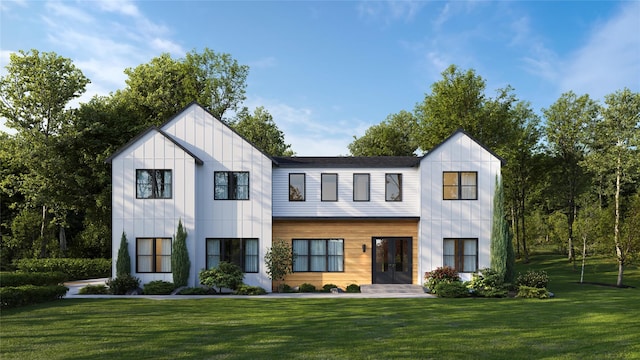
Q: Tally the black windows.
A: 11